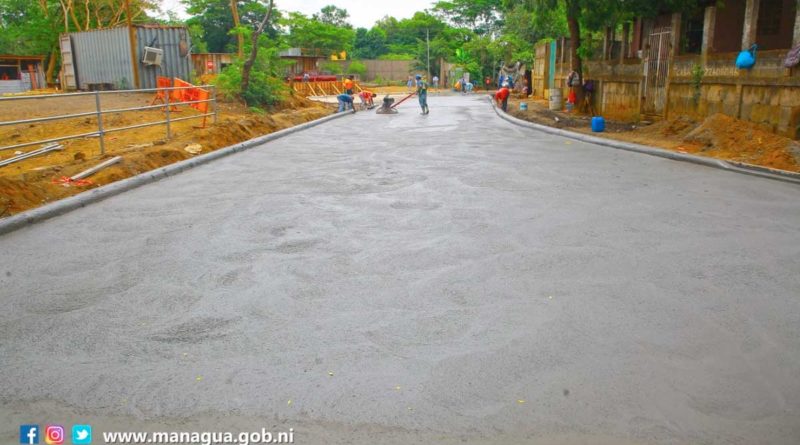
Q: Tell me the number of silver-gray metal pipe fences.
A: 1